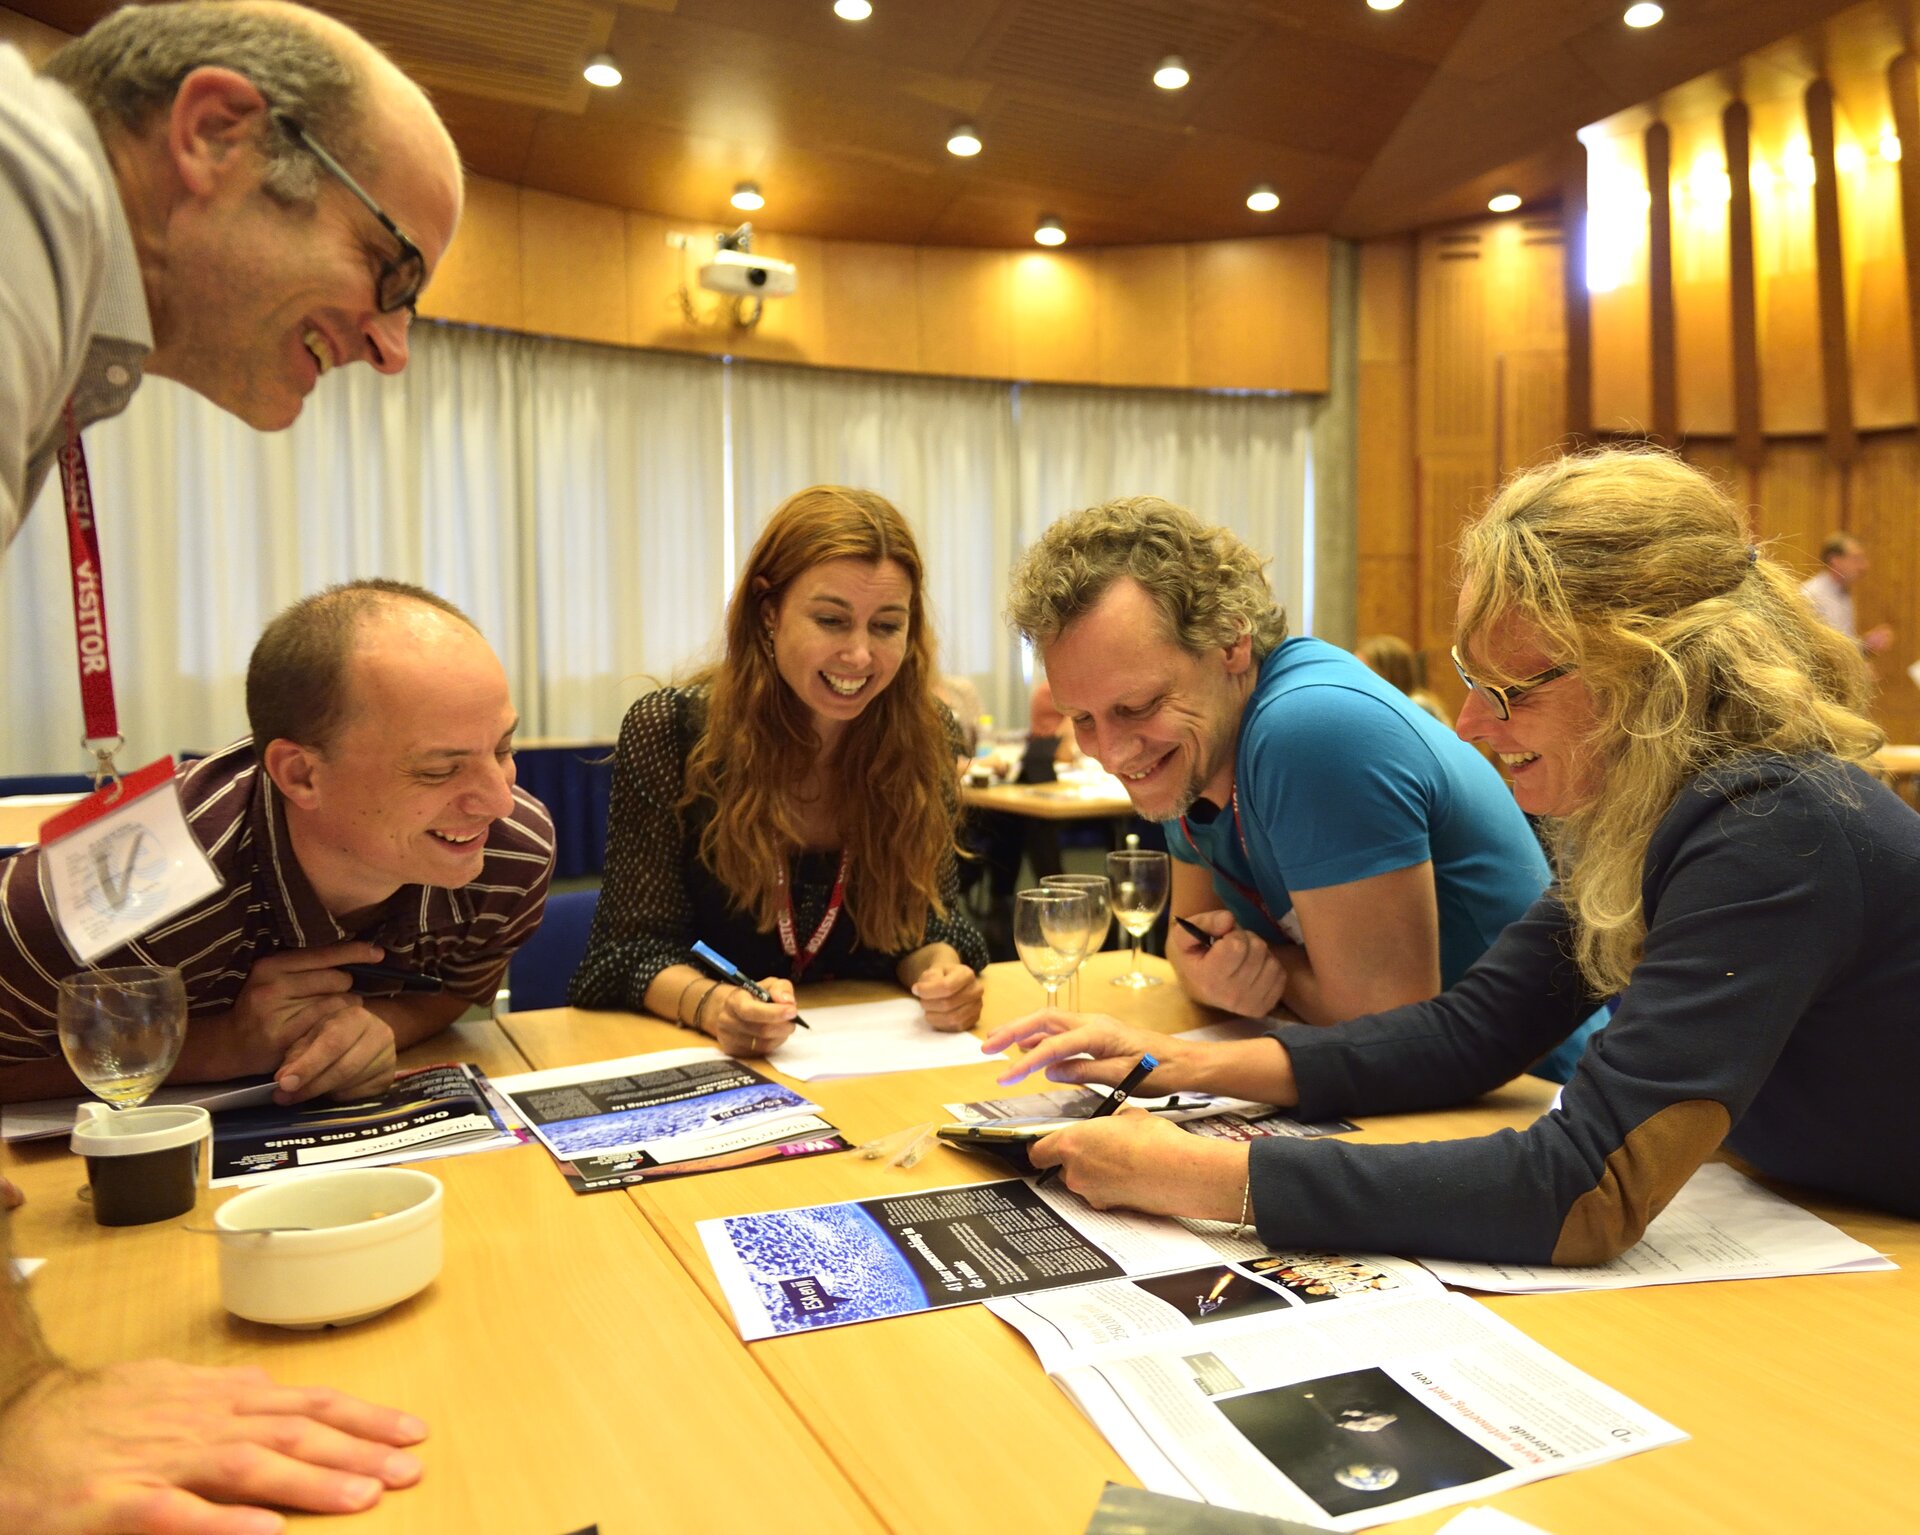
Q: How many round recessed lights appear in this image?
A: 10